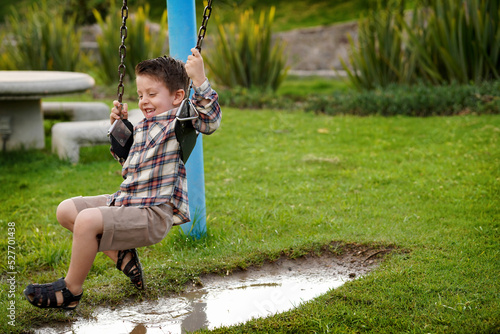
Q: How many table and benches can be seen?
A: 3